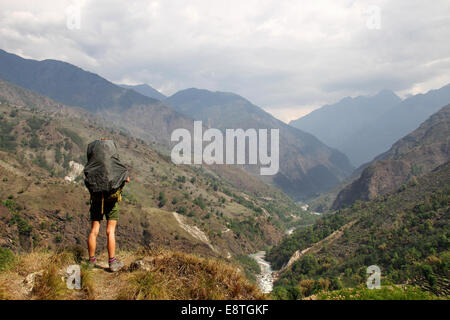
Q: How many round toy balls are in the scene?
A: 0